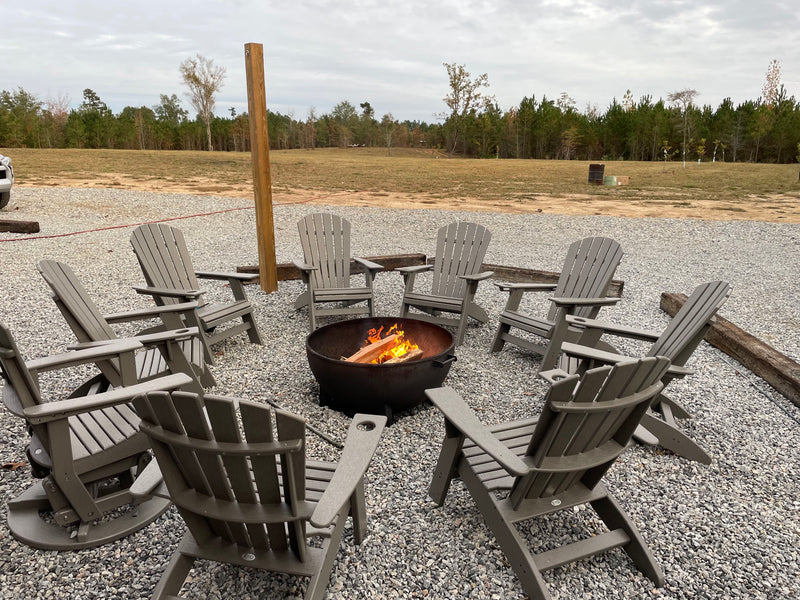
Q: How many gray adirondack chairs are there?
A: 9